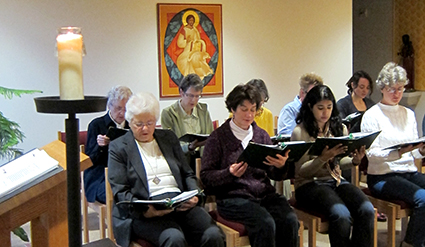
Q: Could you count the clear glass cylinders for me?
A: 1